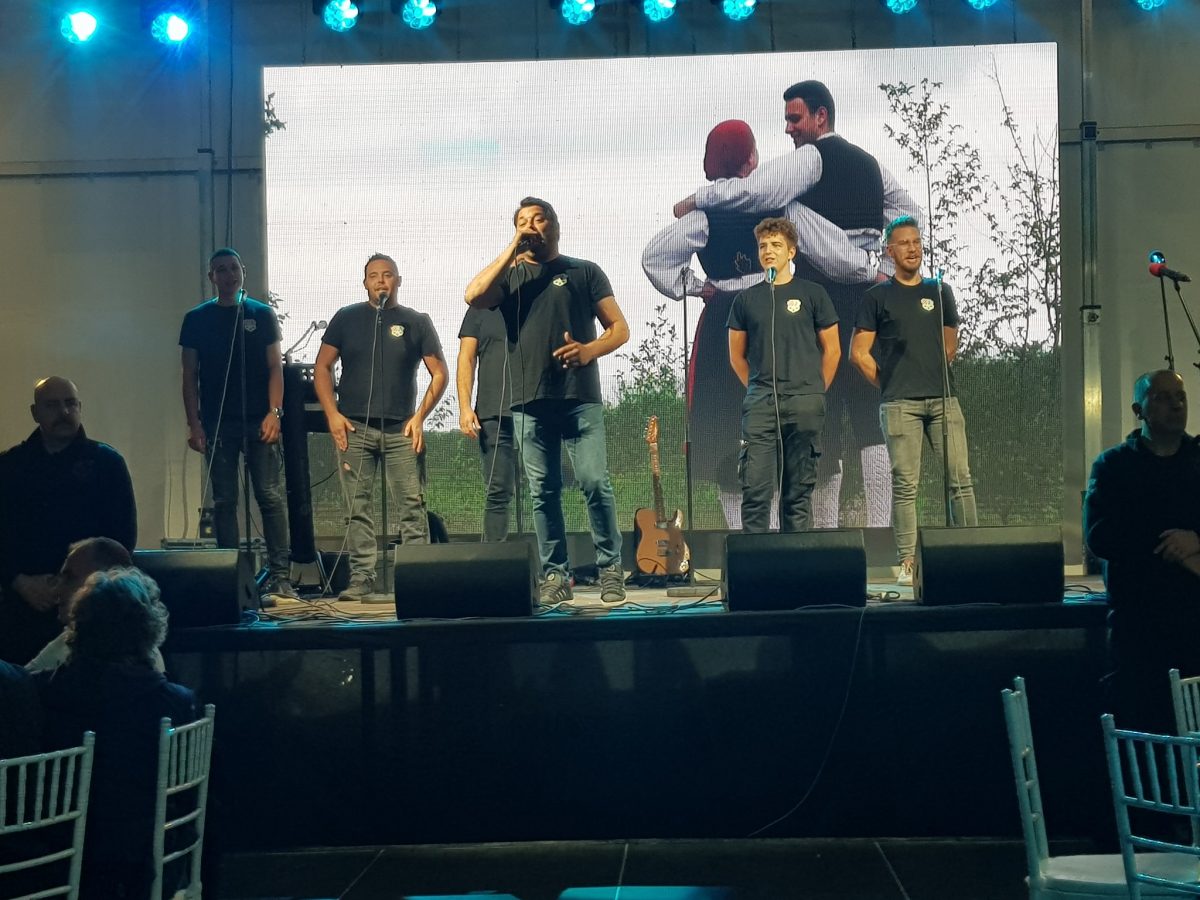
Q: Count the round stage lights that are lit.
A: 10